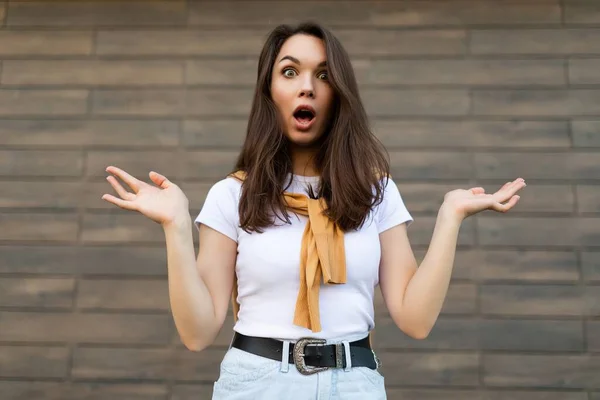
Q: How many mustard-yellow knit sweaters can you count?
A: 1